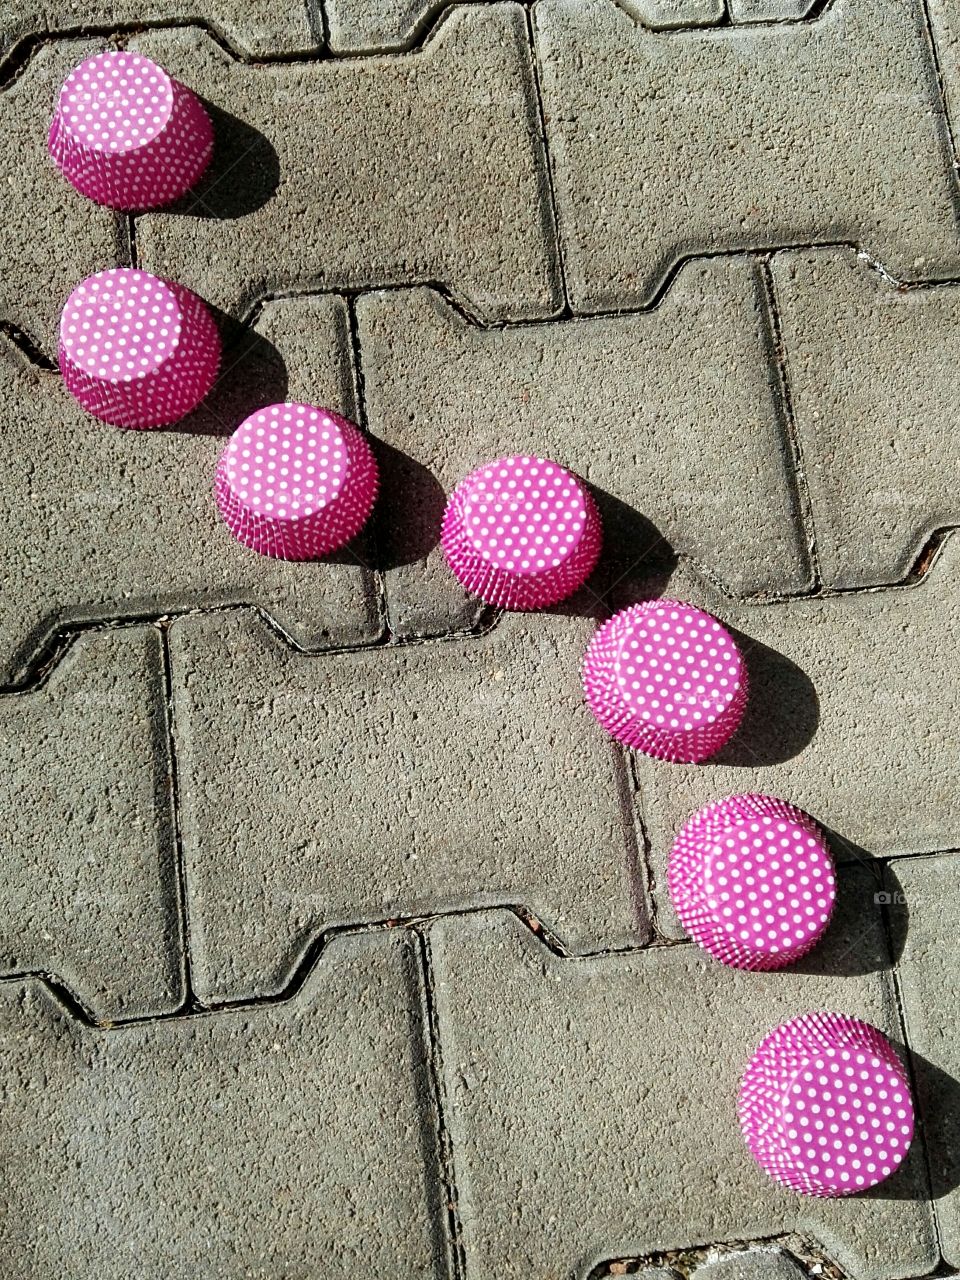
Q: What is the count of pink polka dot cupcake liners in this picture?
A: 7